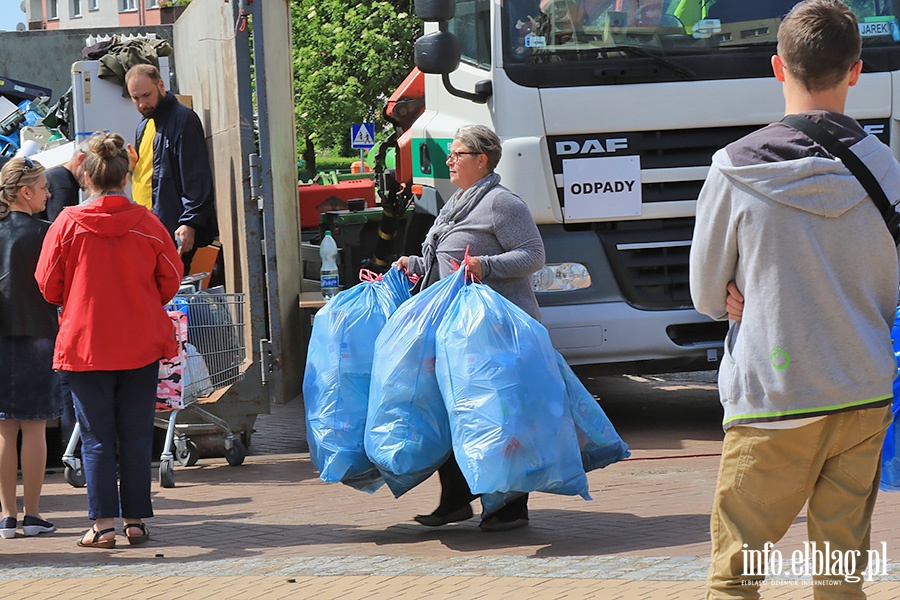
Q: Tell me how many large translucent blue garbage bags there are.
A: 4